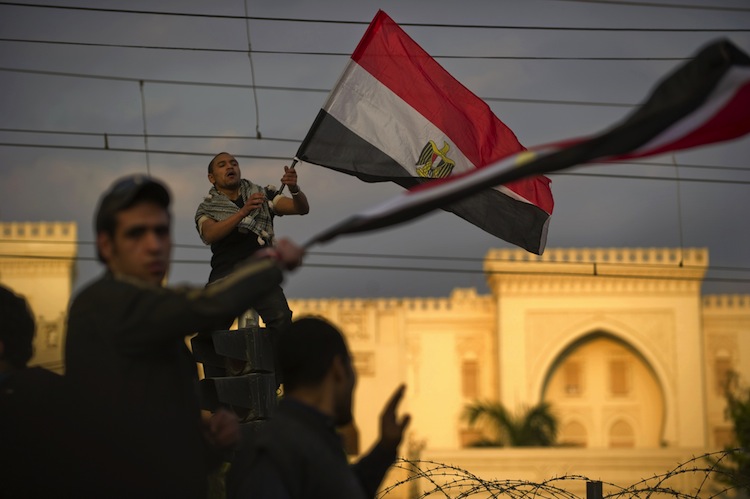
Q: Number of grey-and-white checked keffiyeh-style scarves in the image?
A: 1